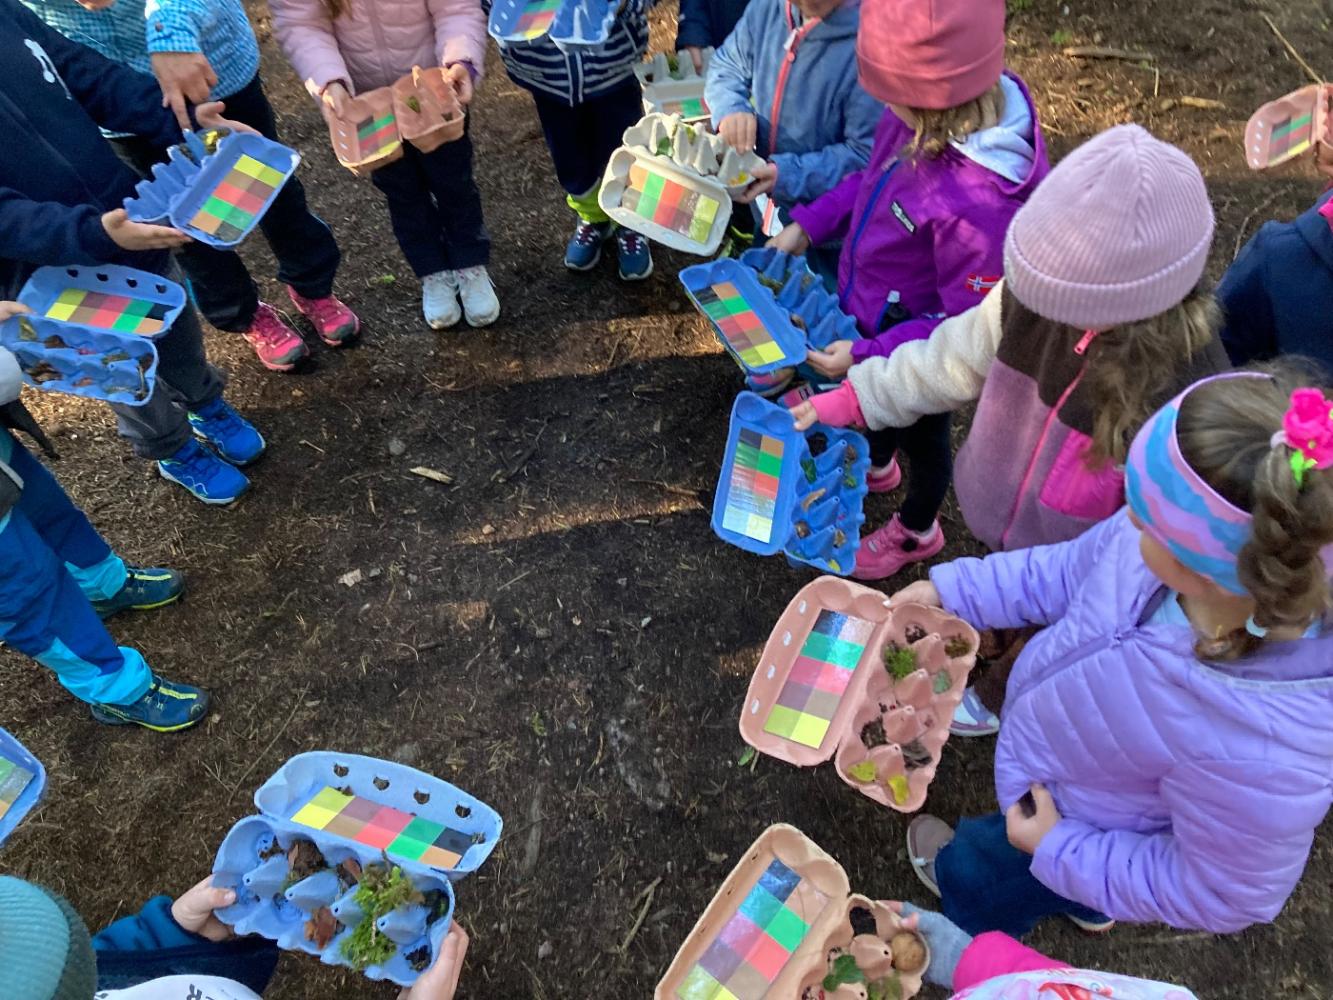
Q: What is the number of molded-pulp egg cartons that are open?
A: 13